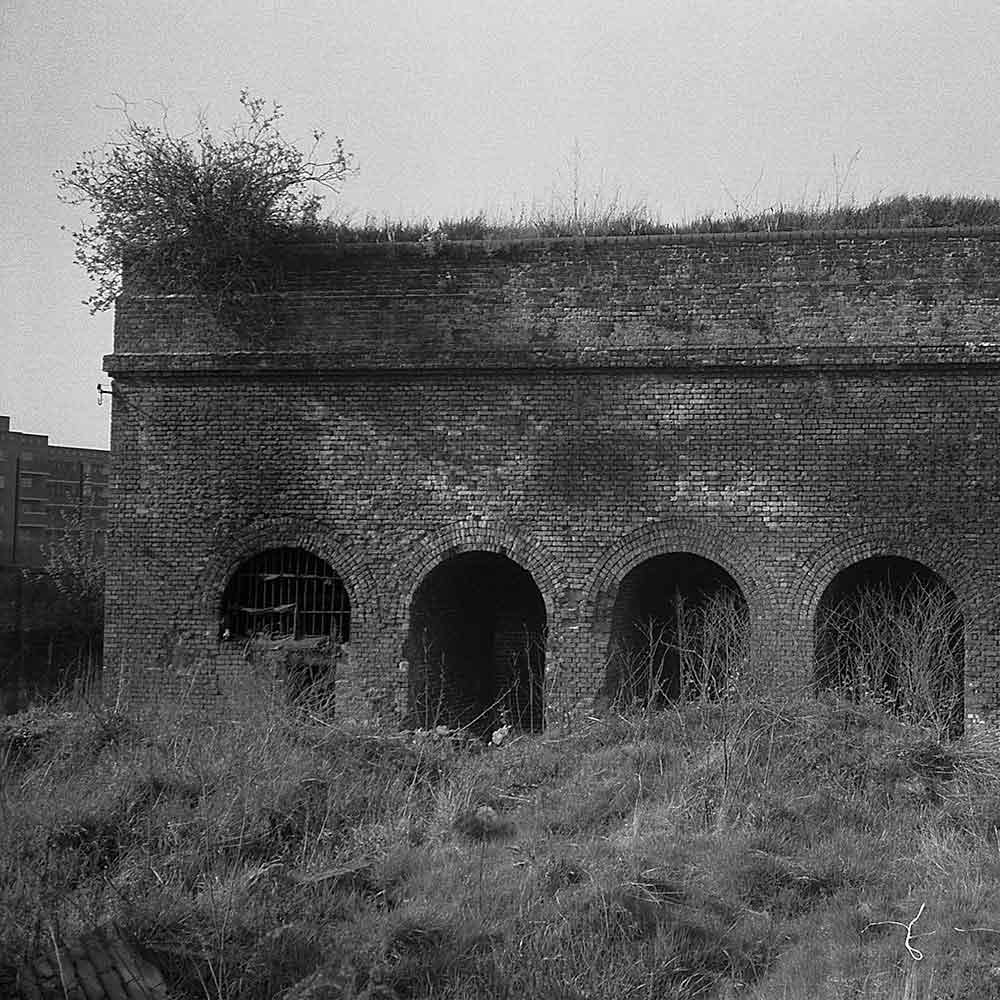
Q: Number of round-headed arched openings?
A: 4